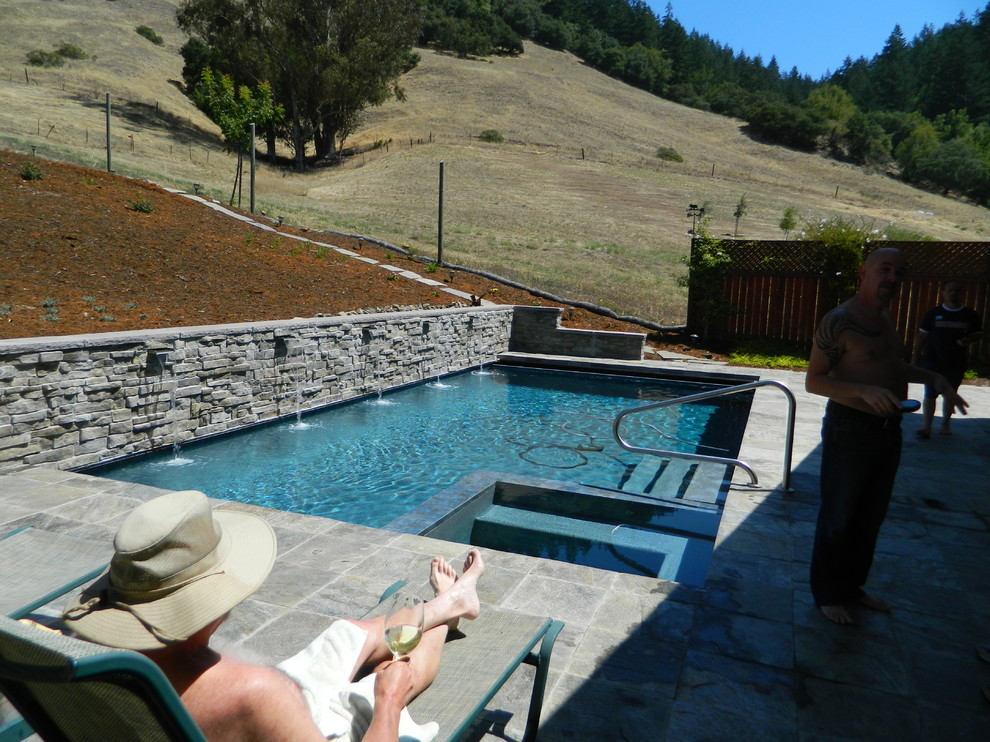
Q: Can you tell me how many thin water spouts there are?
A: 5